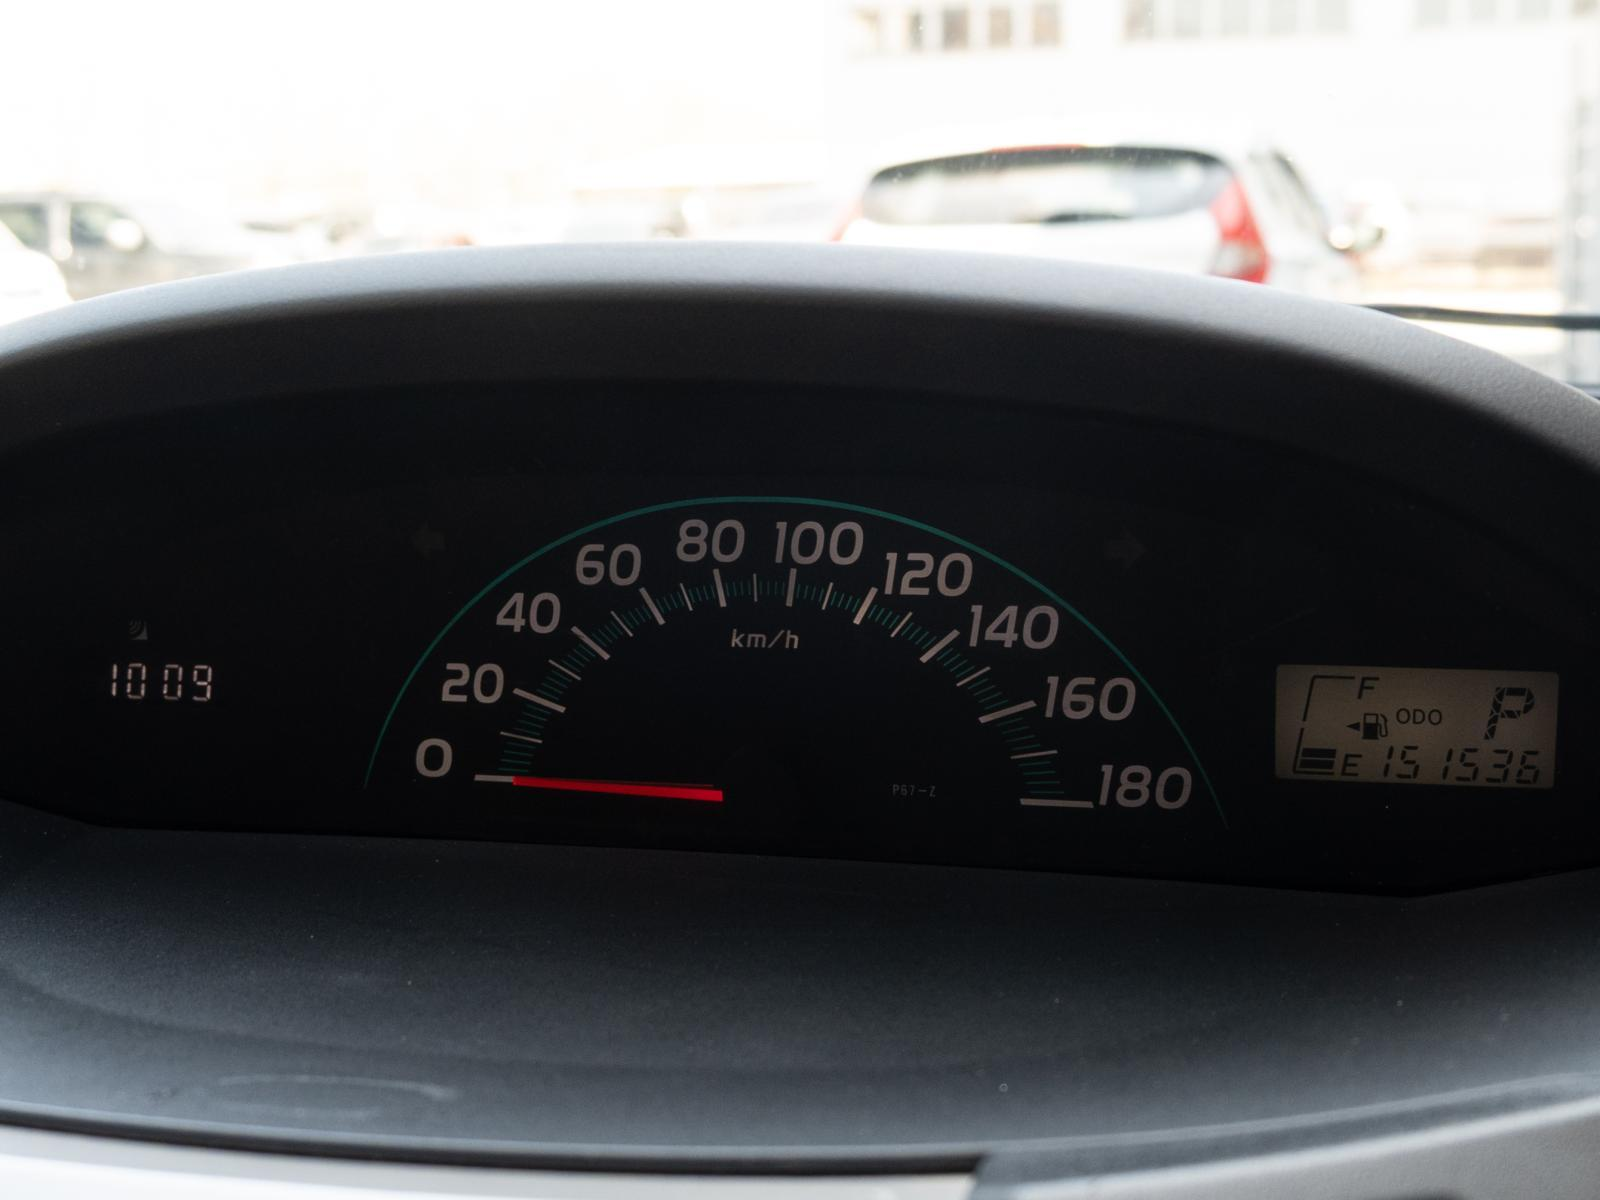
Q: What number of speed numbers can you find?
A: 10